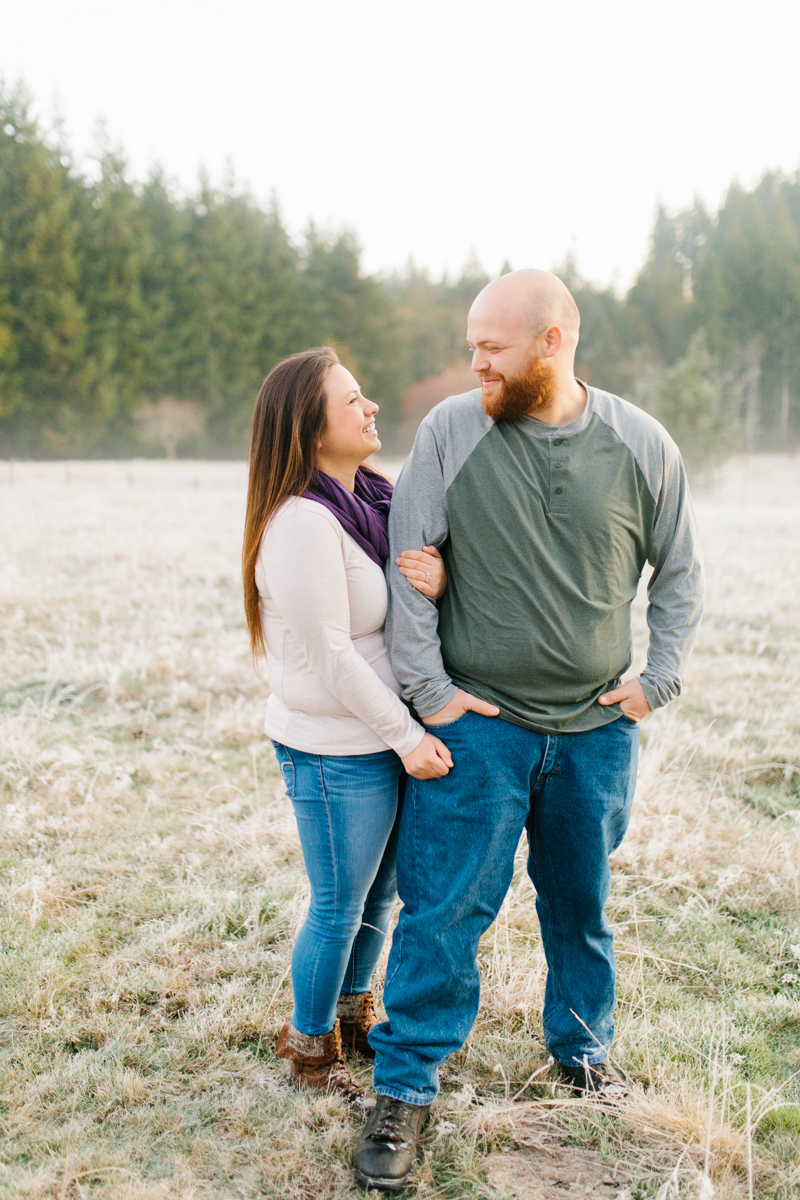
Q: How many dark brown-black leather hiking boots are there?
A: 2